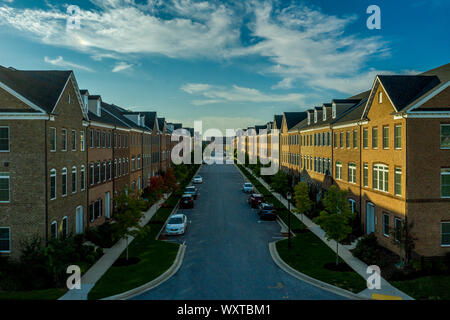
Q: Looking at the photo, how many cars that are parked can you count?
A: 7